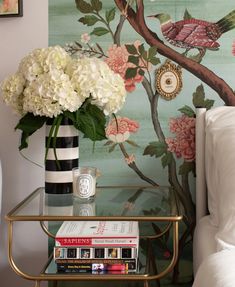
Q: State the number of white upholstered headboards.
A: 1